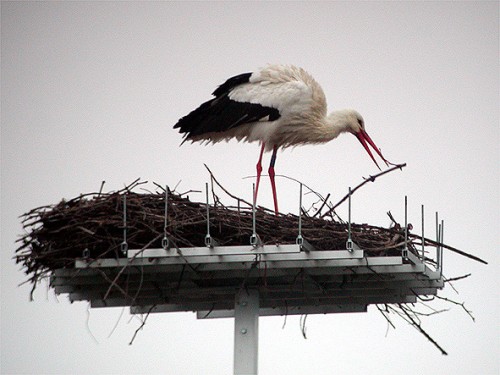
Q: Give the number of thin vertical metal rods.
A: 11